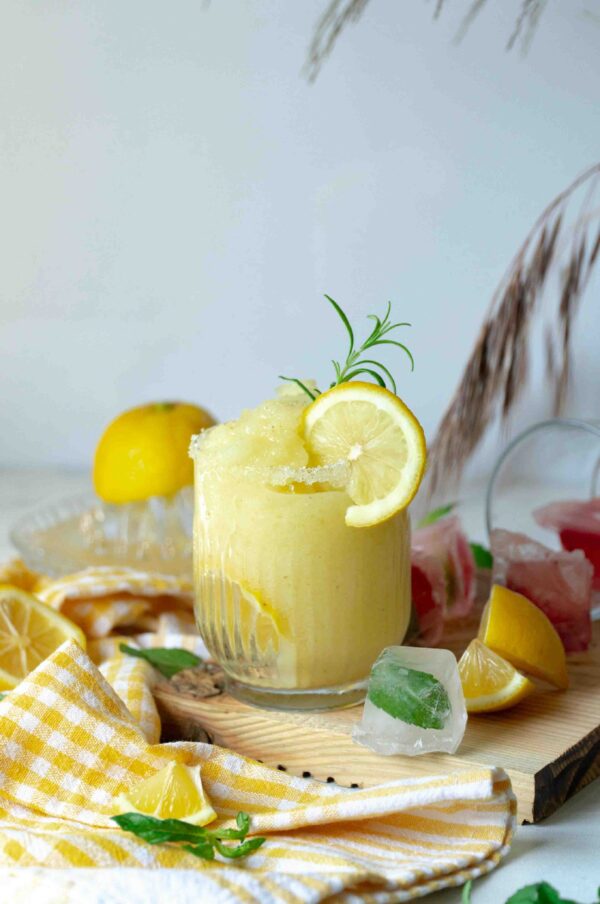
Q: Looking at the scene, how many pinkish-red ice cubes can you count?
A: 3